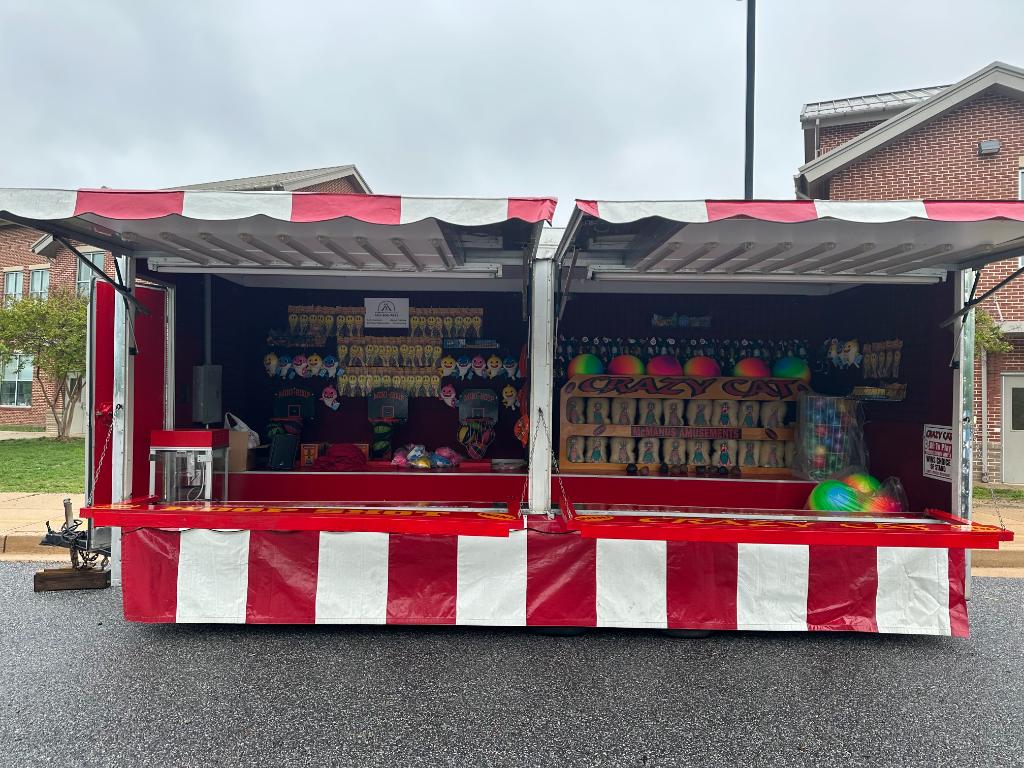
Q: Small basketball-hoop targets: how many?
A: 3